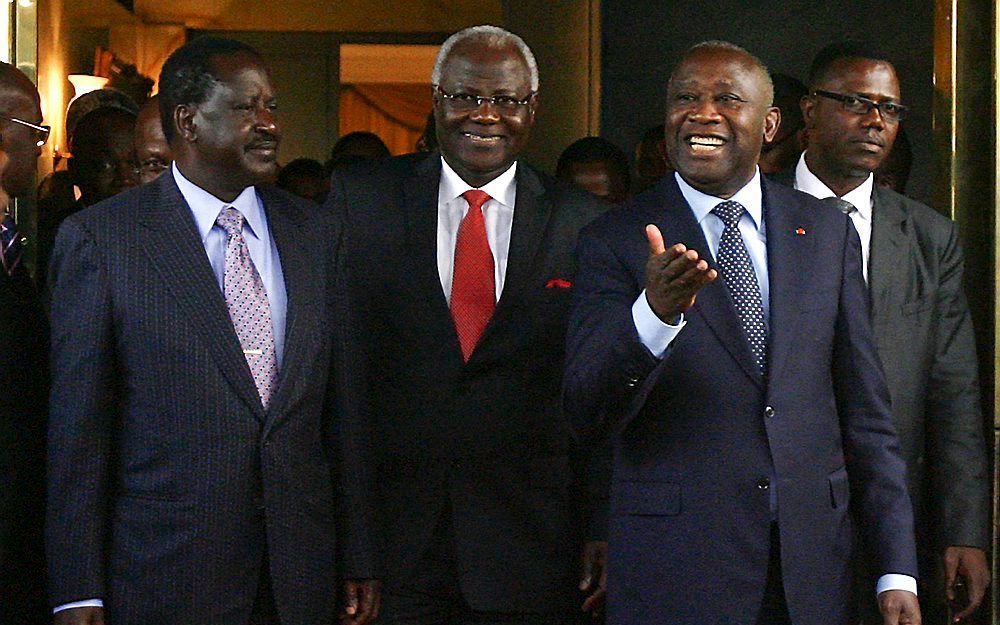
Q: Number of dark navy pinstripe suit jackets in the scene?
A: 1